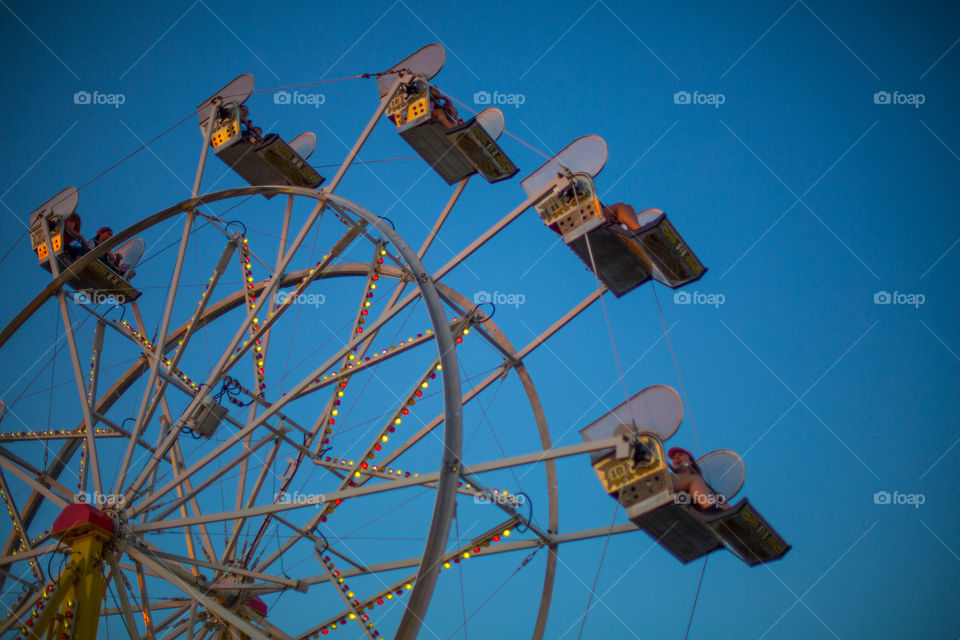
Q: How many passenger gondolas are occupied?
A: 5